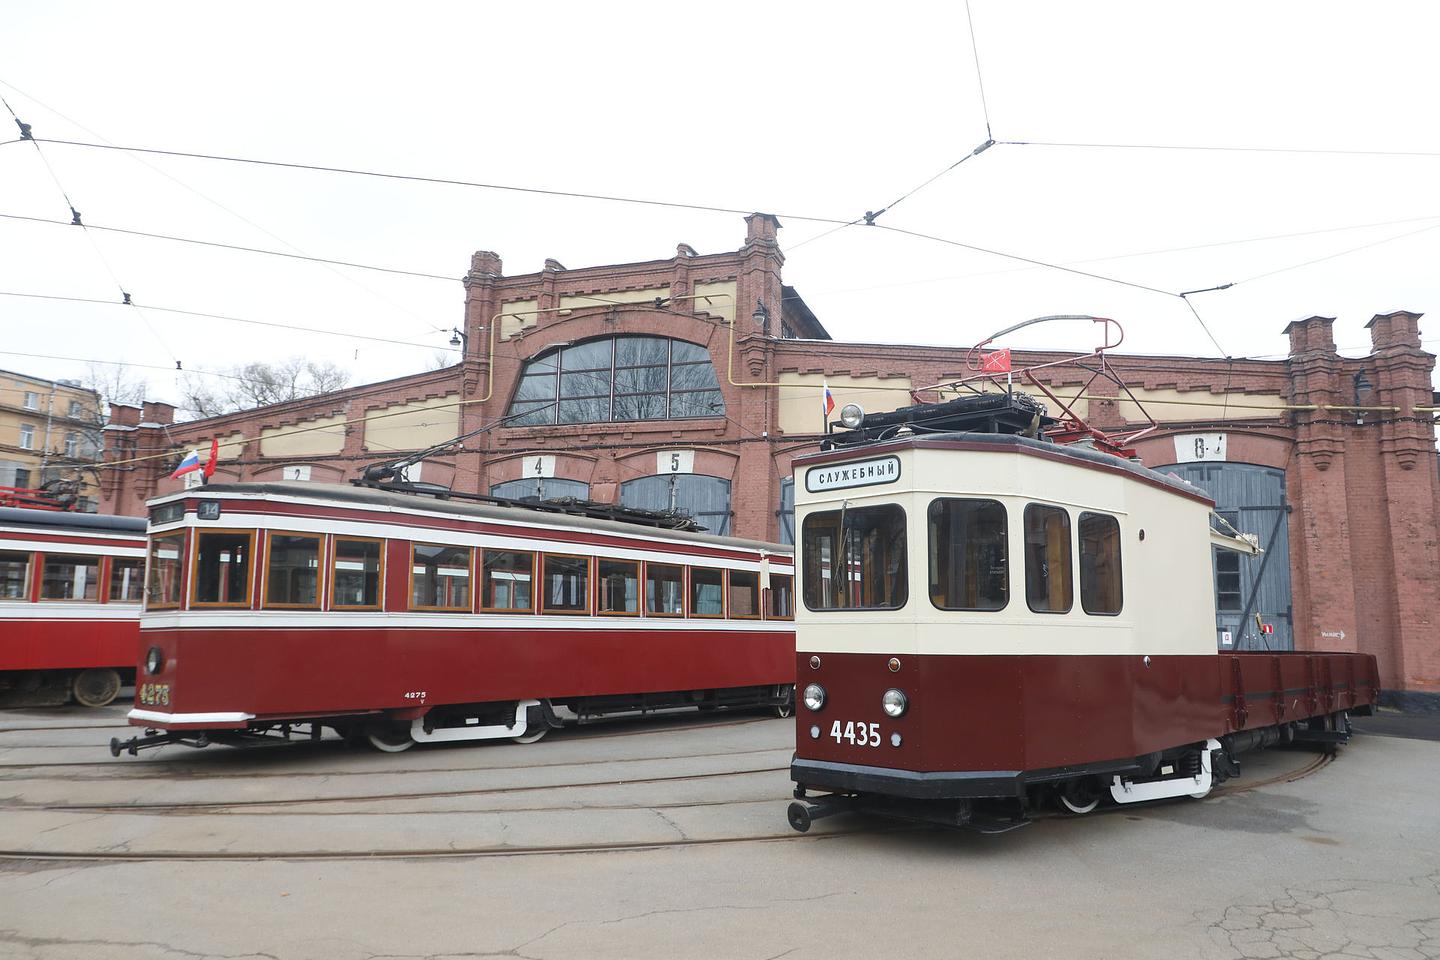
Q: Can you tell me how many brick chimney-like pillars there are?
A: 6